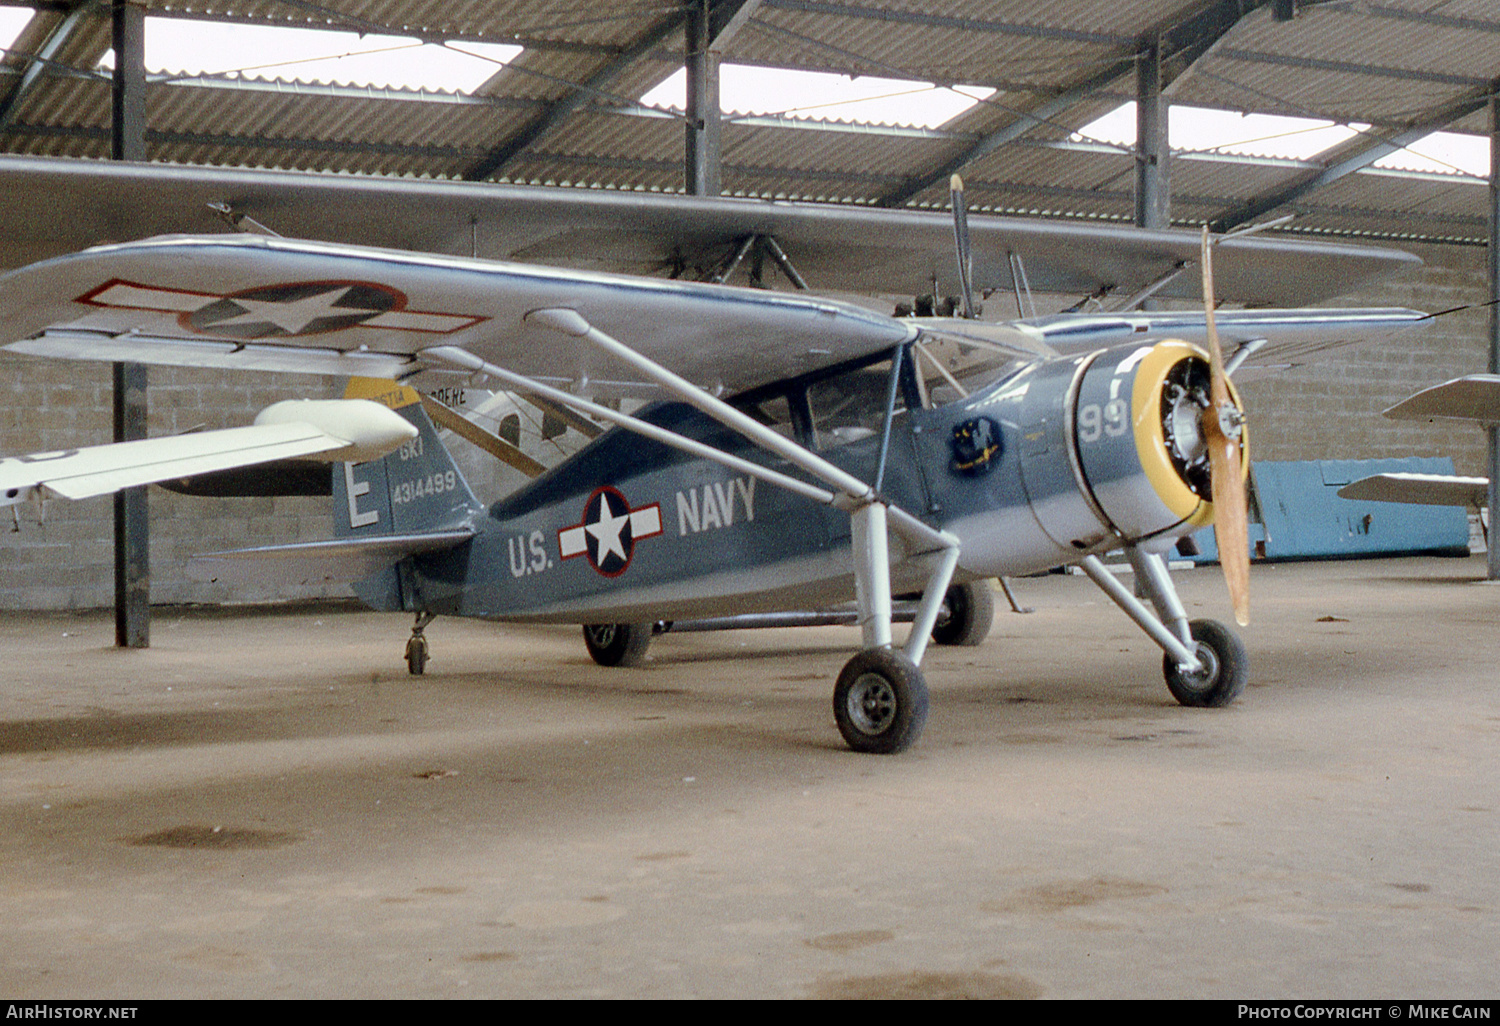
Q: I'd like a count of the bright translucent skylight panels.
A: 5